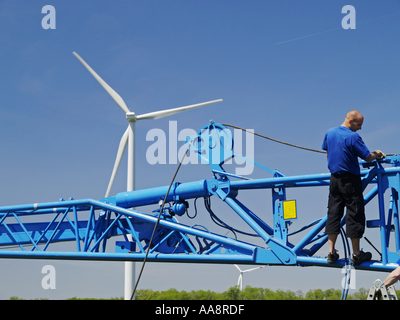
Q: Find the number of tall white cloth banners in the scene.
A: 0